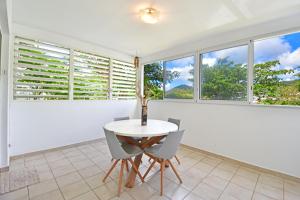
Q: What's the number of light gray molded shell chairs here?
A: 4